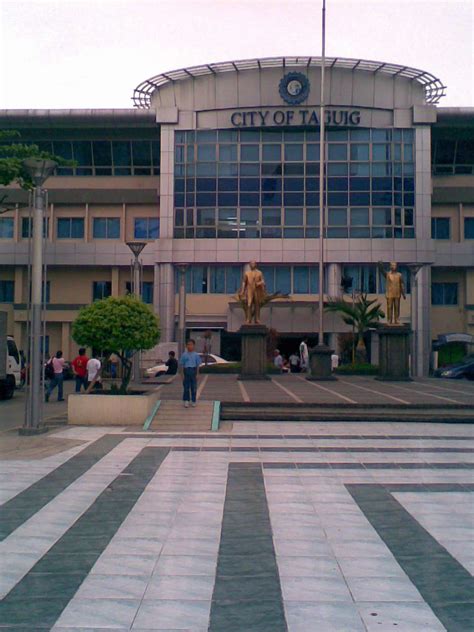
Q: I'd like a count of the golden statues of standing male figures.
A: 2